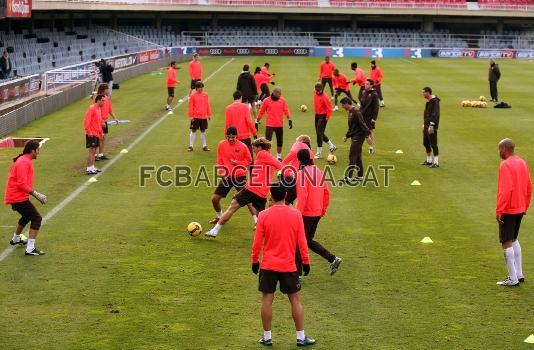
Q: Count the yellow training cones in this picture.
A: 9